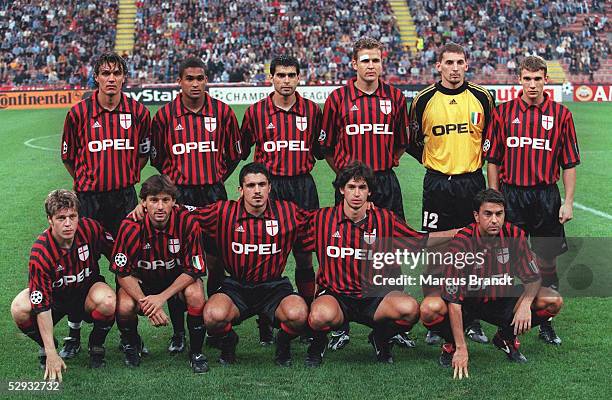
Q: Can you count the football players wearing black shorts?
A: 11